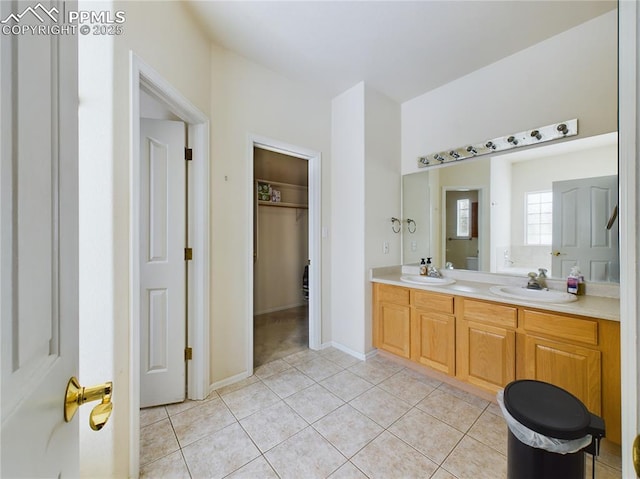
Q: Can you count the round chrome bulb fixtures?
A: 8